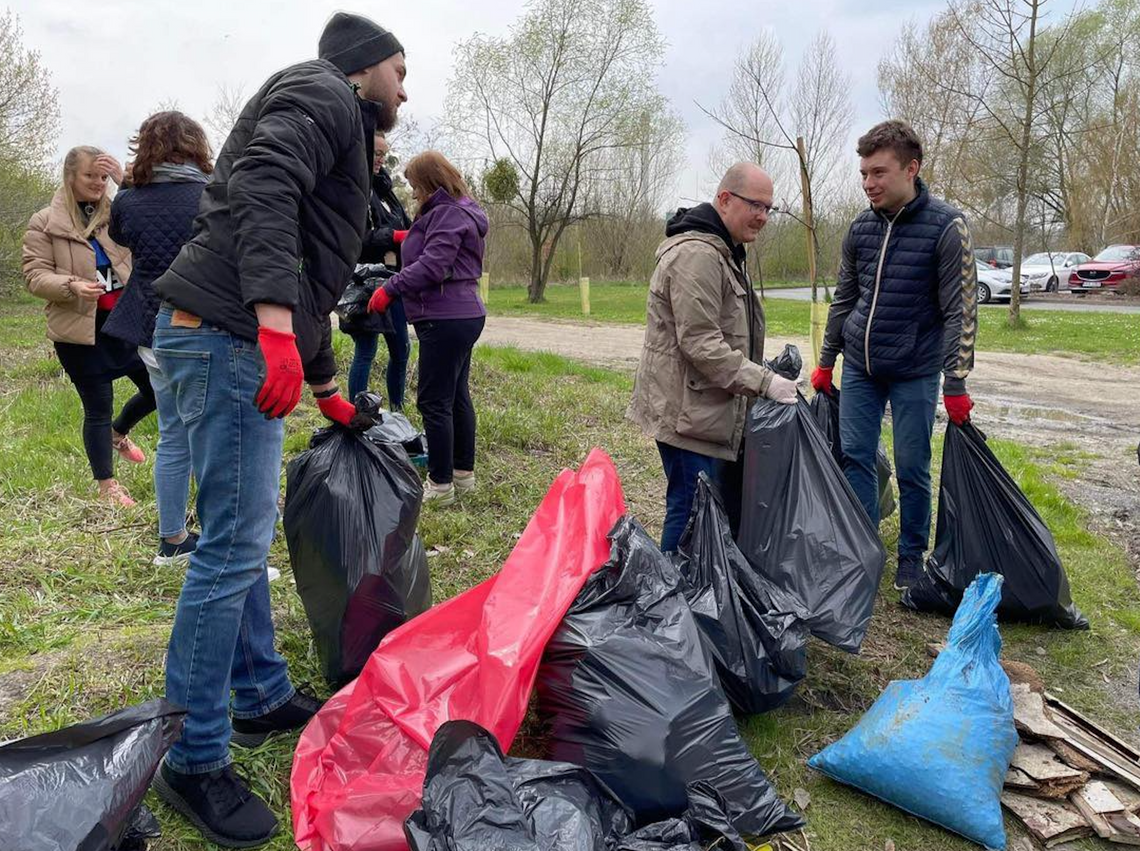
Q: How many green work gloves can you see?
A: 0